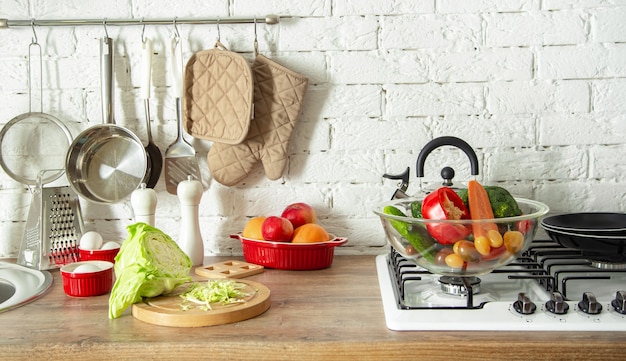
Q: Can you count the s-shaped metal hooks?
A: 6